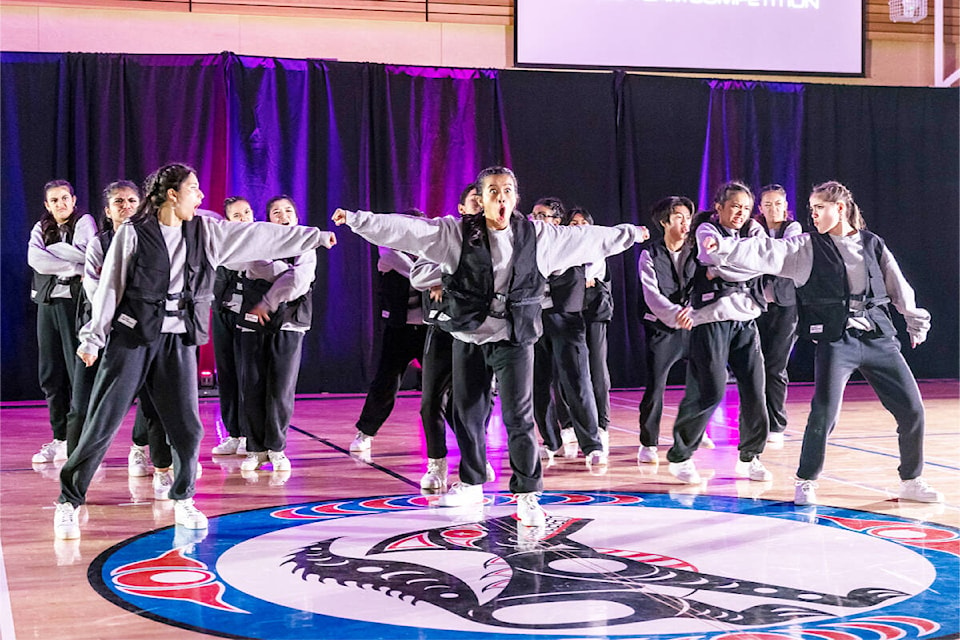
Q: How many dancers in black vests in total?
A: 14